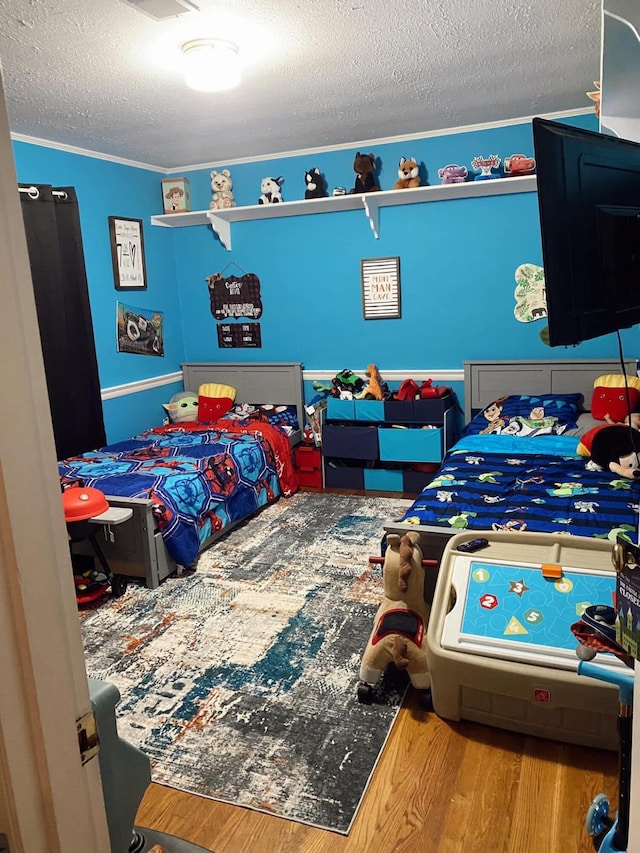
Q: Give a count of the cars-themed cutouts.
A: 3